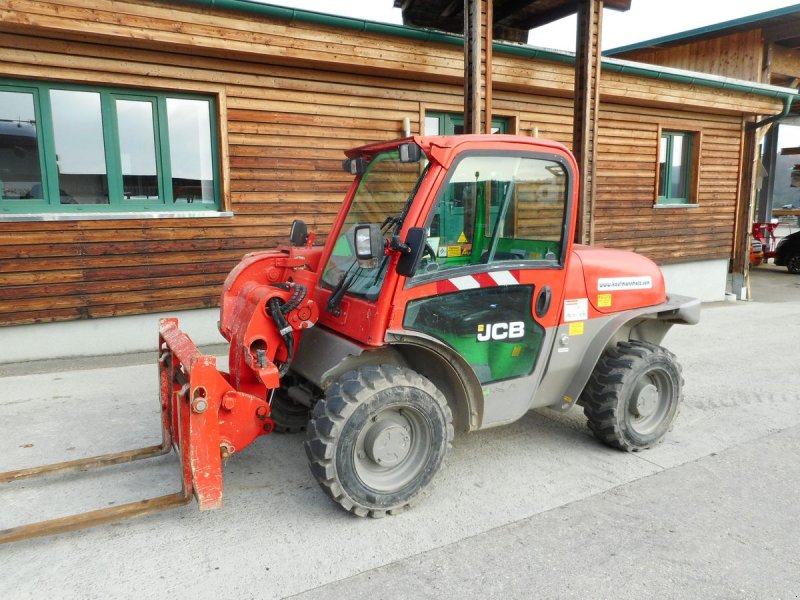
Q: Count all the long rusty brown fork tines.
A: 2